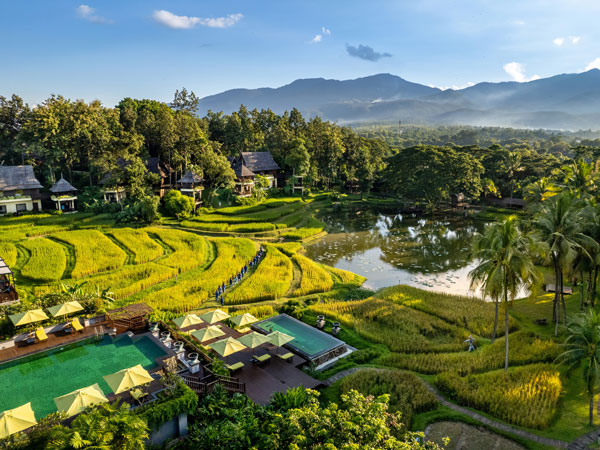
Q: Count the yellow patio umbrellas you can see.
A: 12